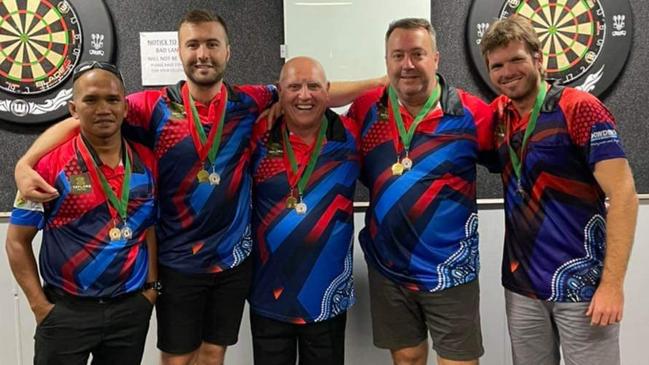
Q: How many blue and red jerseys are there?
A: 5